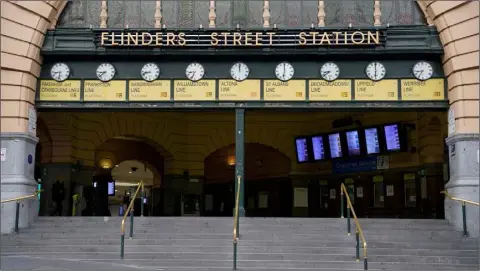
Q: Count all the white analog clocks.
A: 9